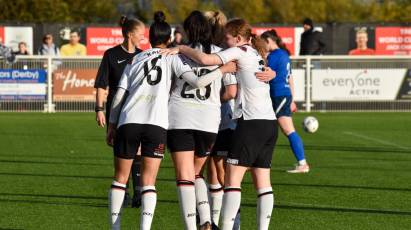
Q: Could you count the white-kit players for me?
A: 4